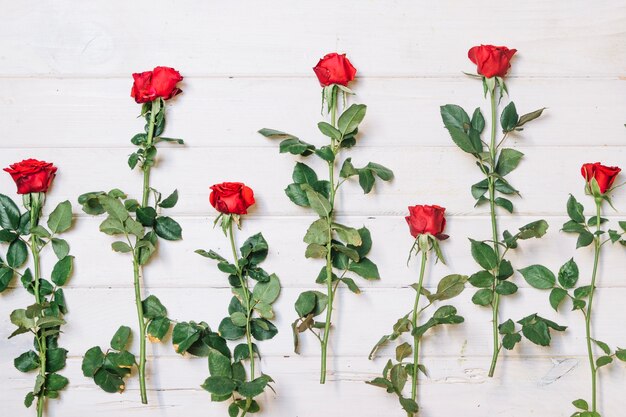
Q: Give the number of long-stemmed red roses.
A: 7